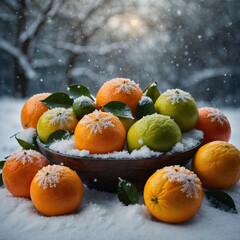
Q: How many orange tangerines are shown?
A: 8